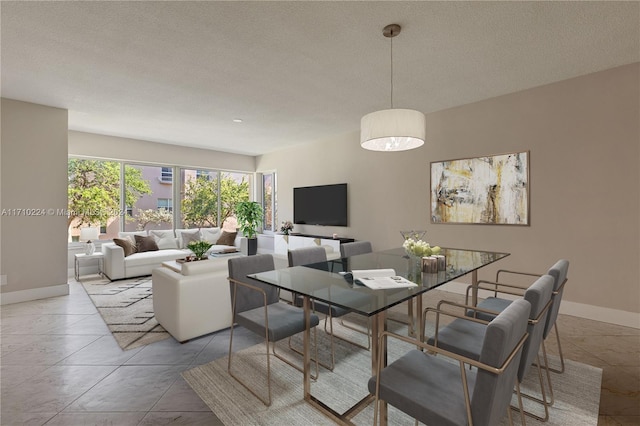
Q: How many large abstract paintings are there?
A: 1